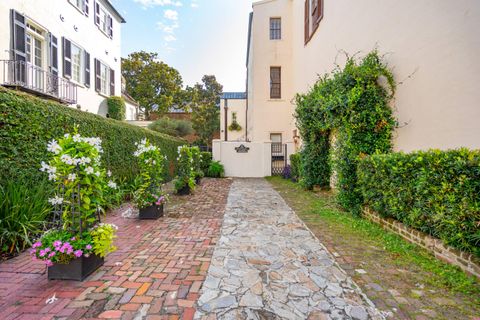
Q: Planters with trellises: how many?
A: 4